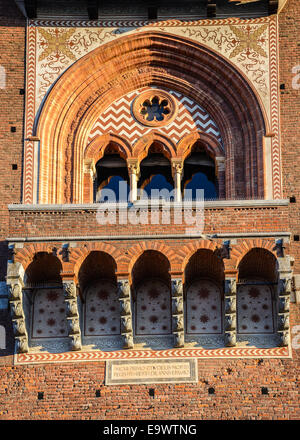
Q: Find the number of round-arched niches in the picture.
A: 5